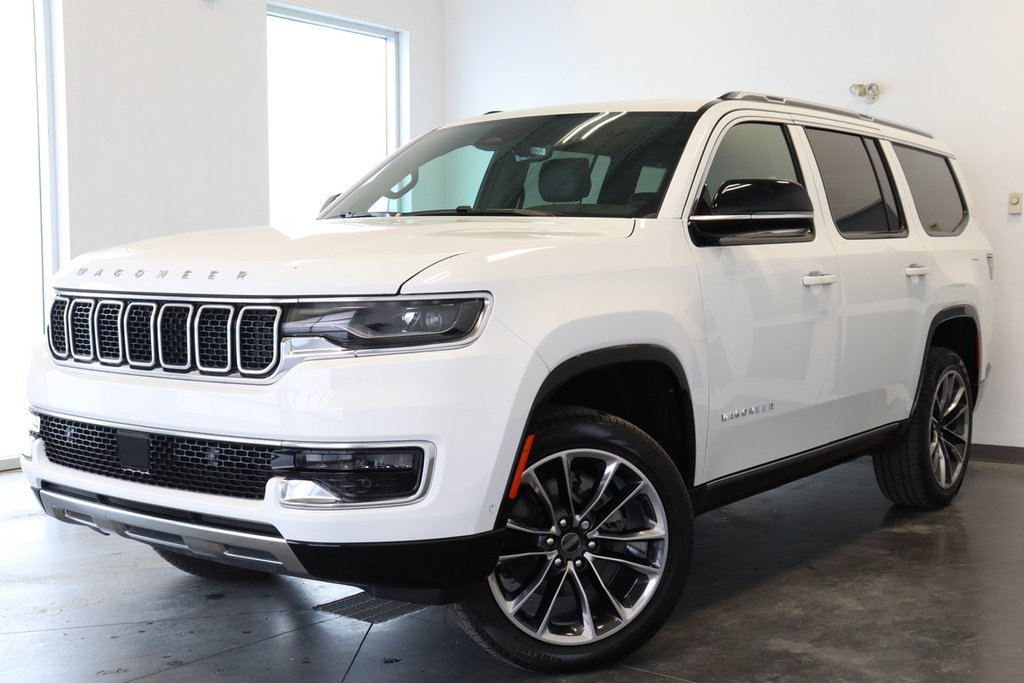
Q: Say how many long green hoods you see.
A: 0